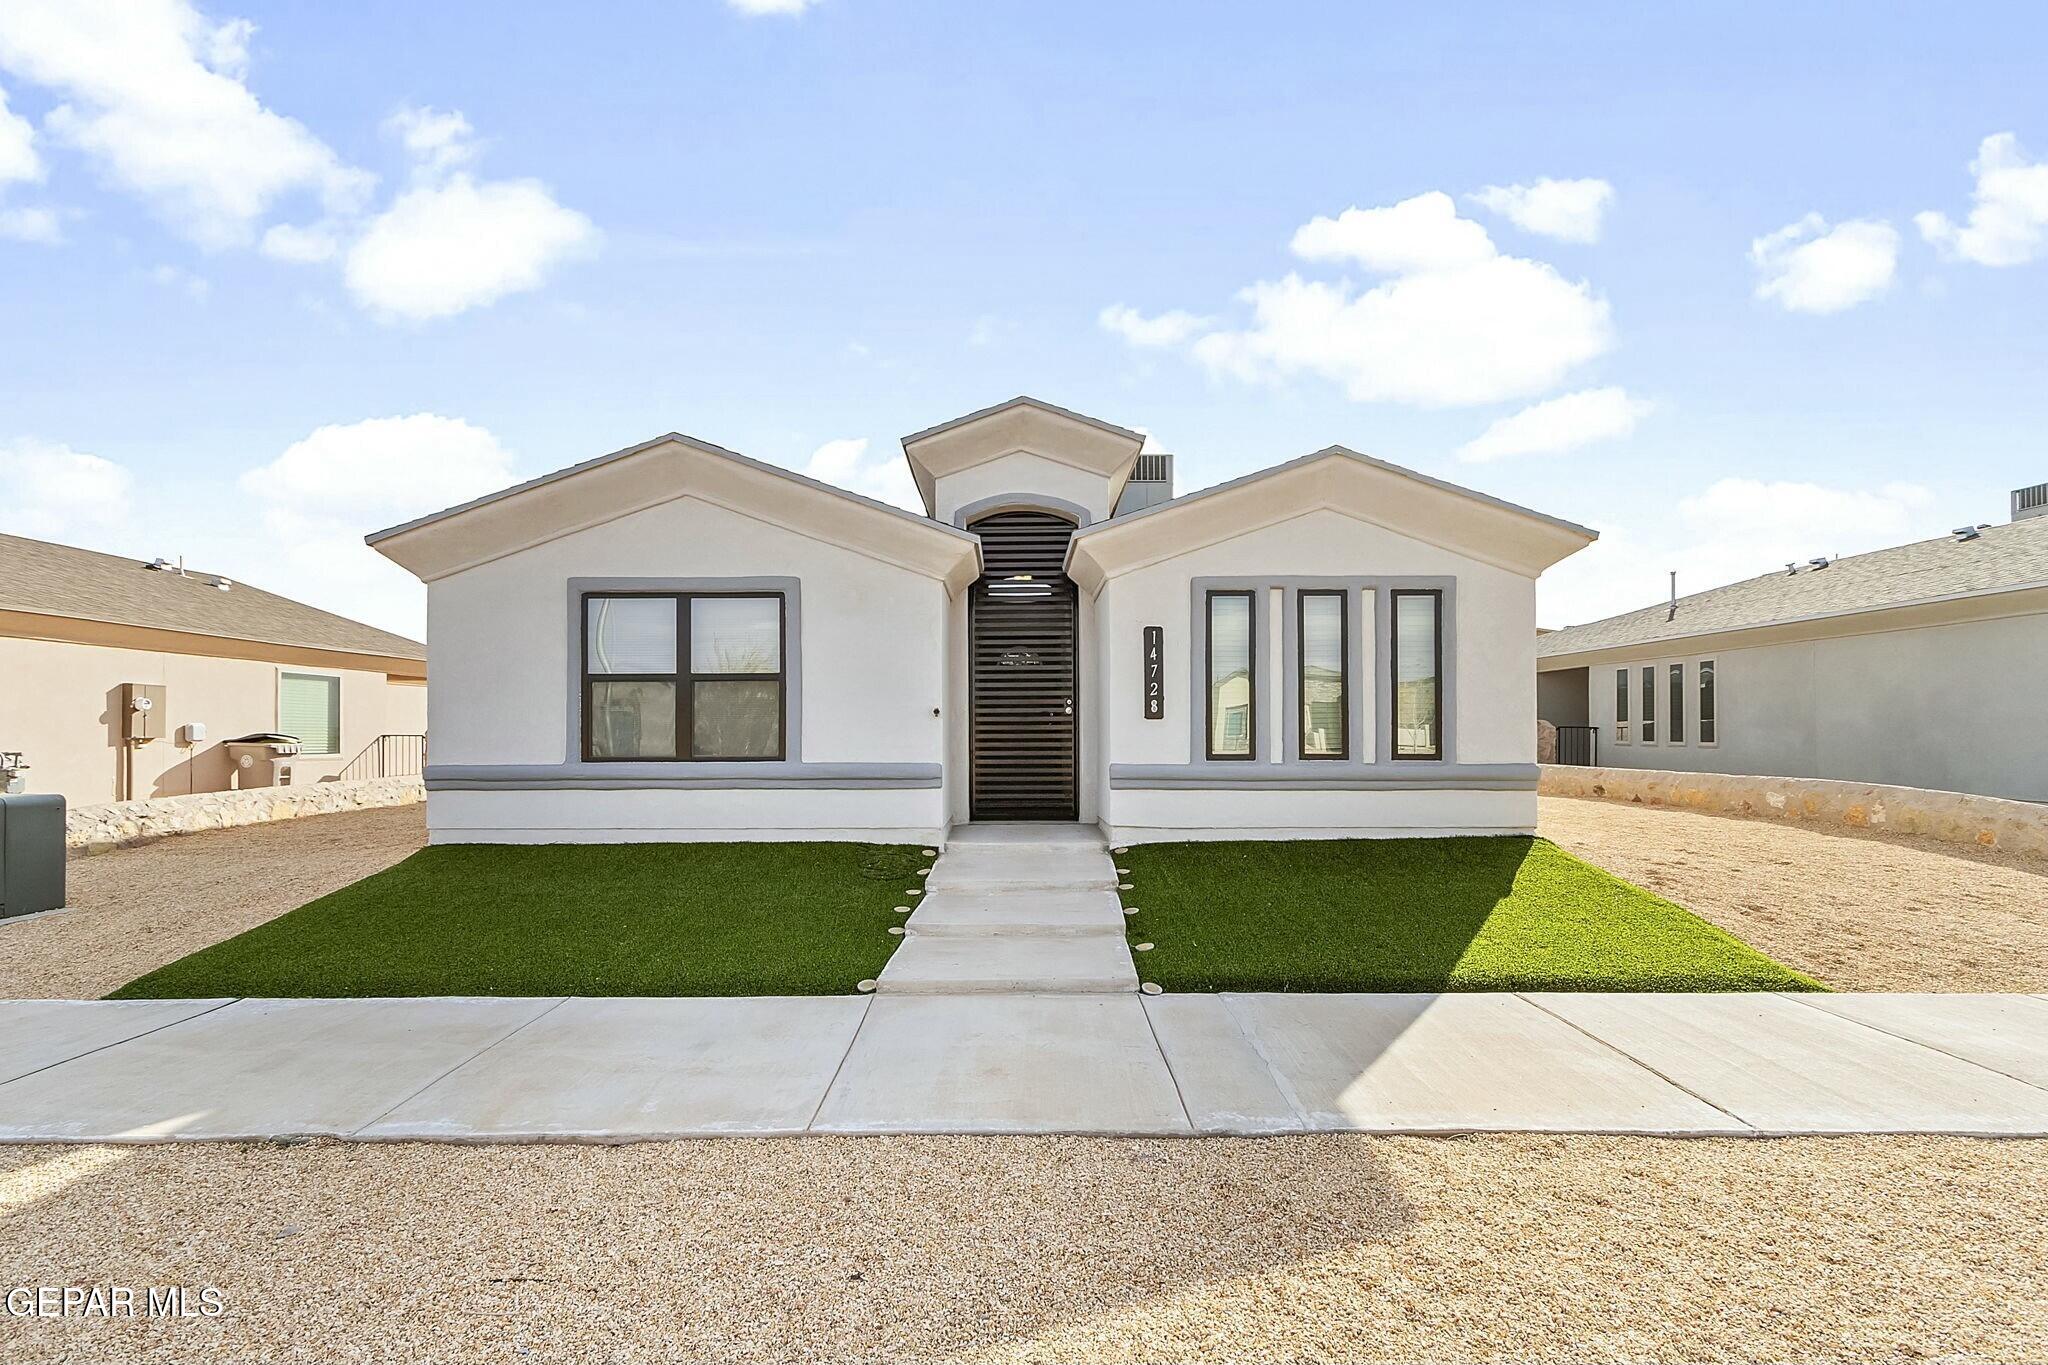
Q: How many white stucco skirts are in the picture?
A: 2